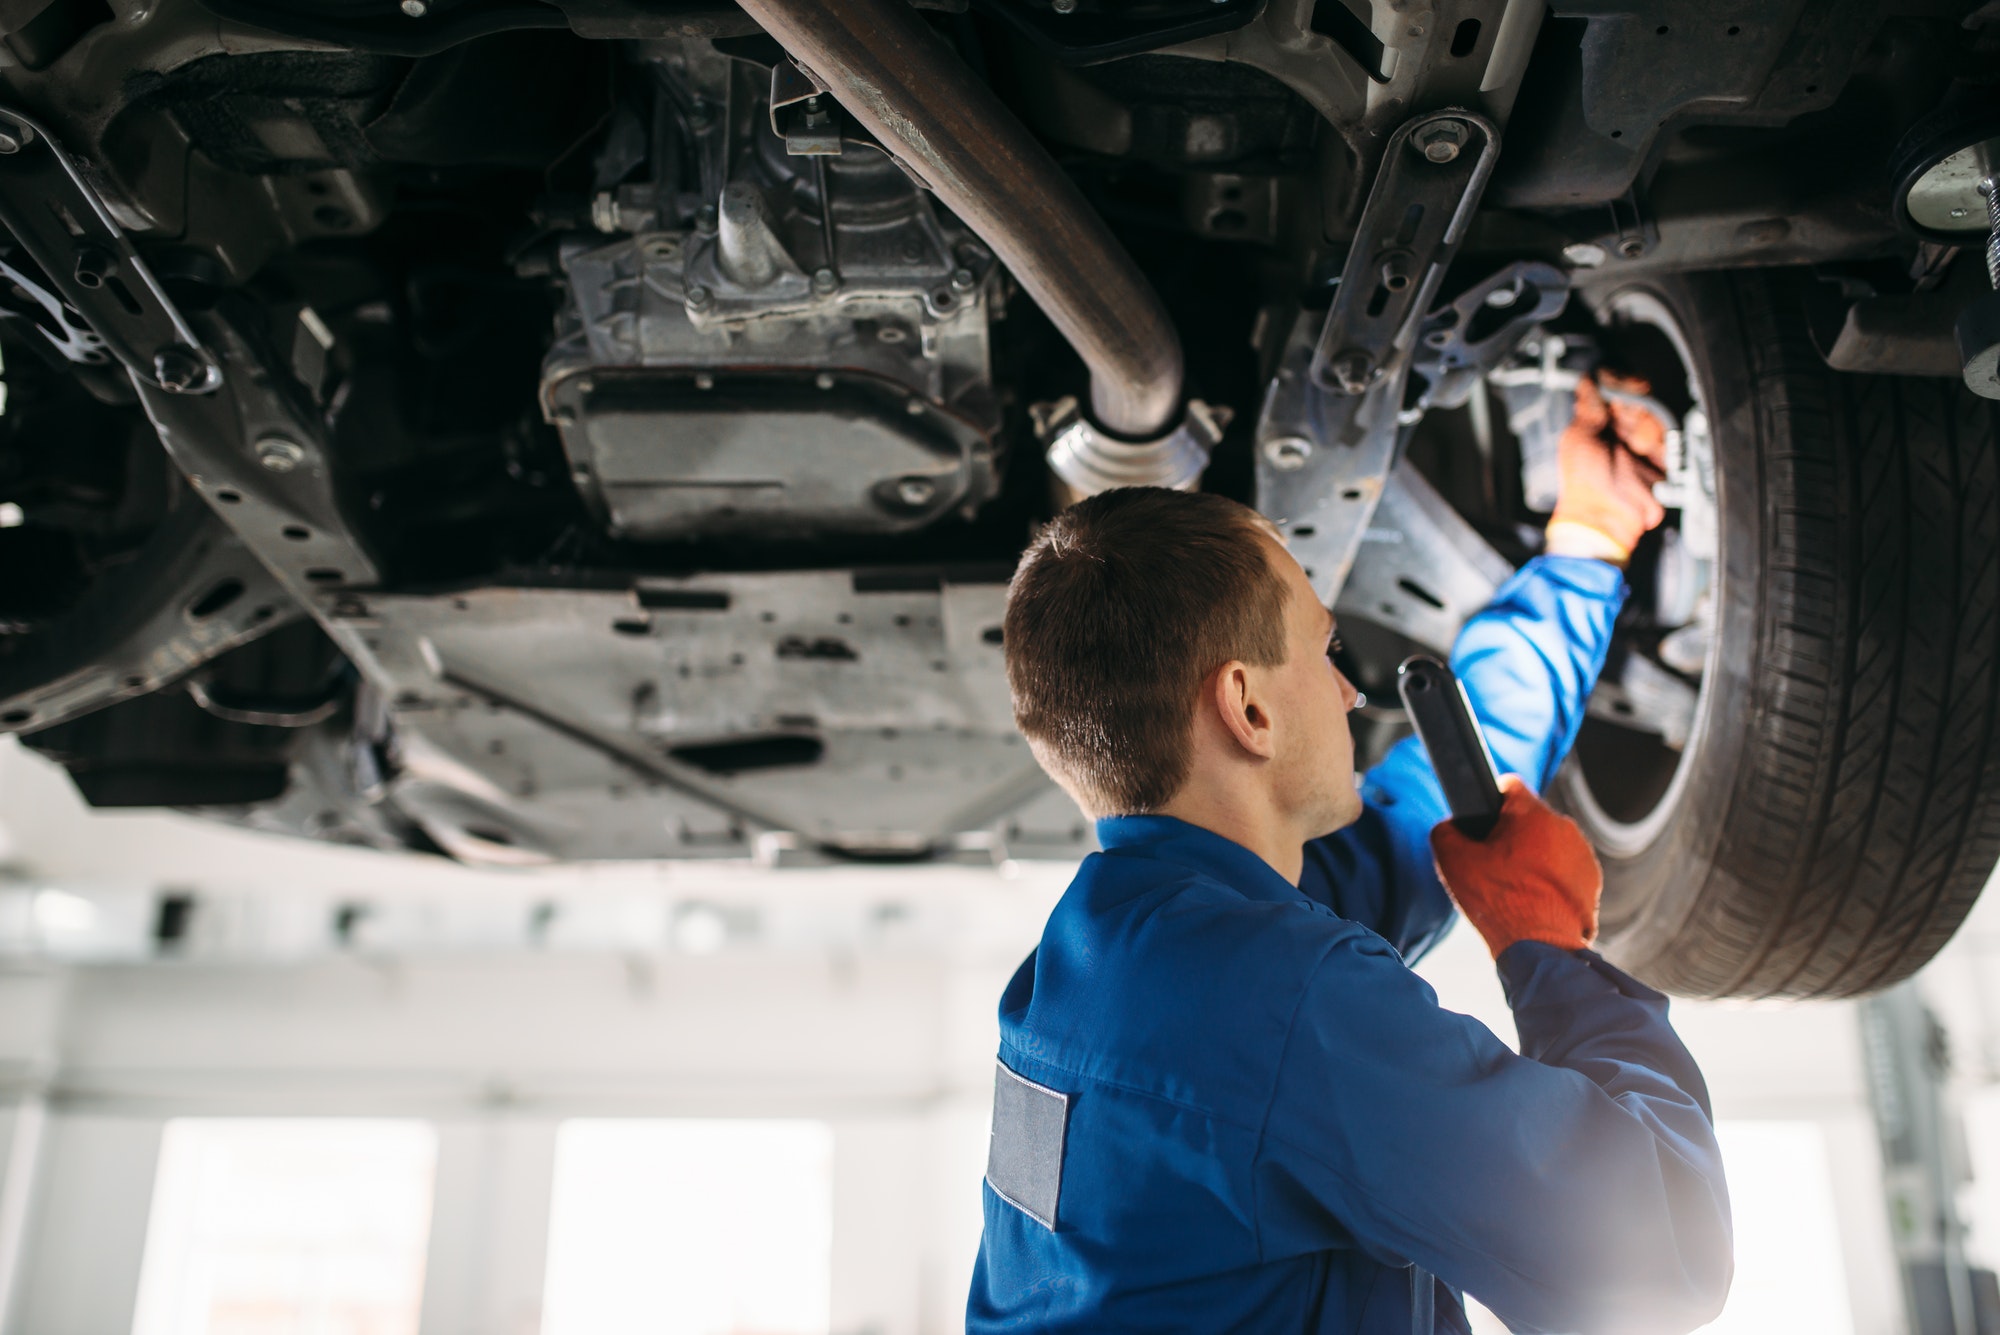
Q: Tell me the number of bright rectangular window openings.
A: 3